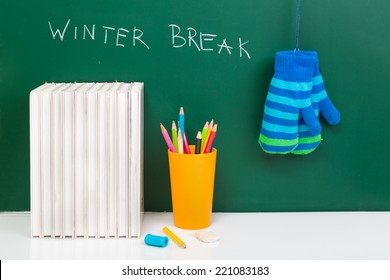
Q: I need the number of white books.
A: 10